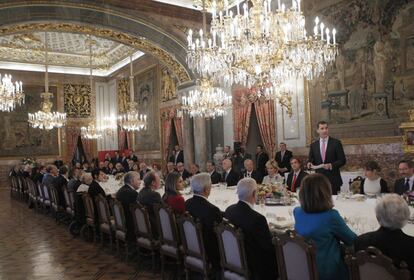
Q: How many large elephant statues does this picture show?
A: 0